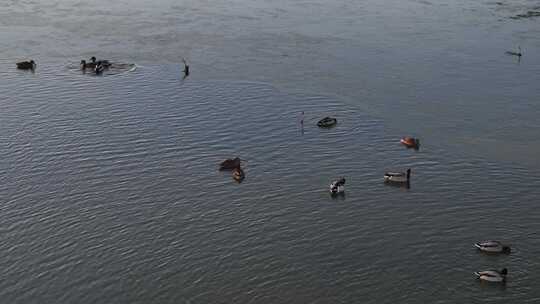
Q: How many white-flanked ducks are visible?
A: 4